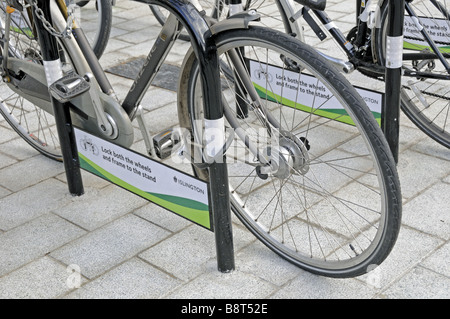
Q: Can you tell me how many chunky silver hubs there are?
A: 1